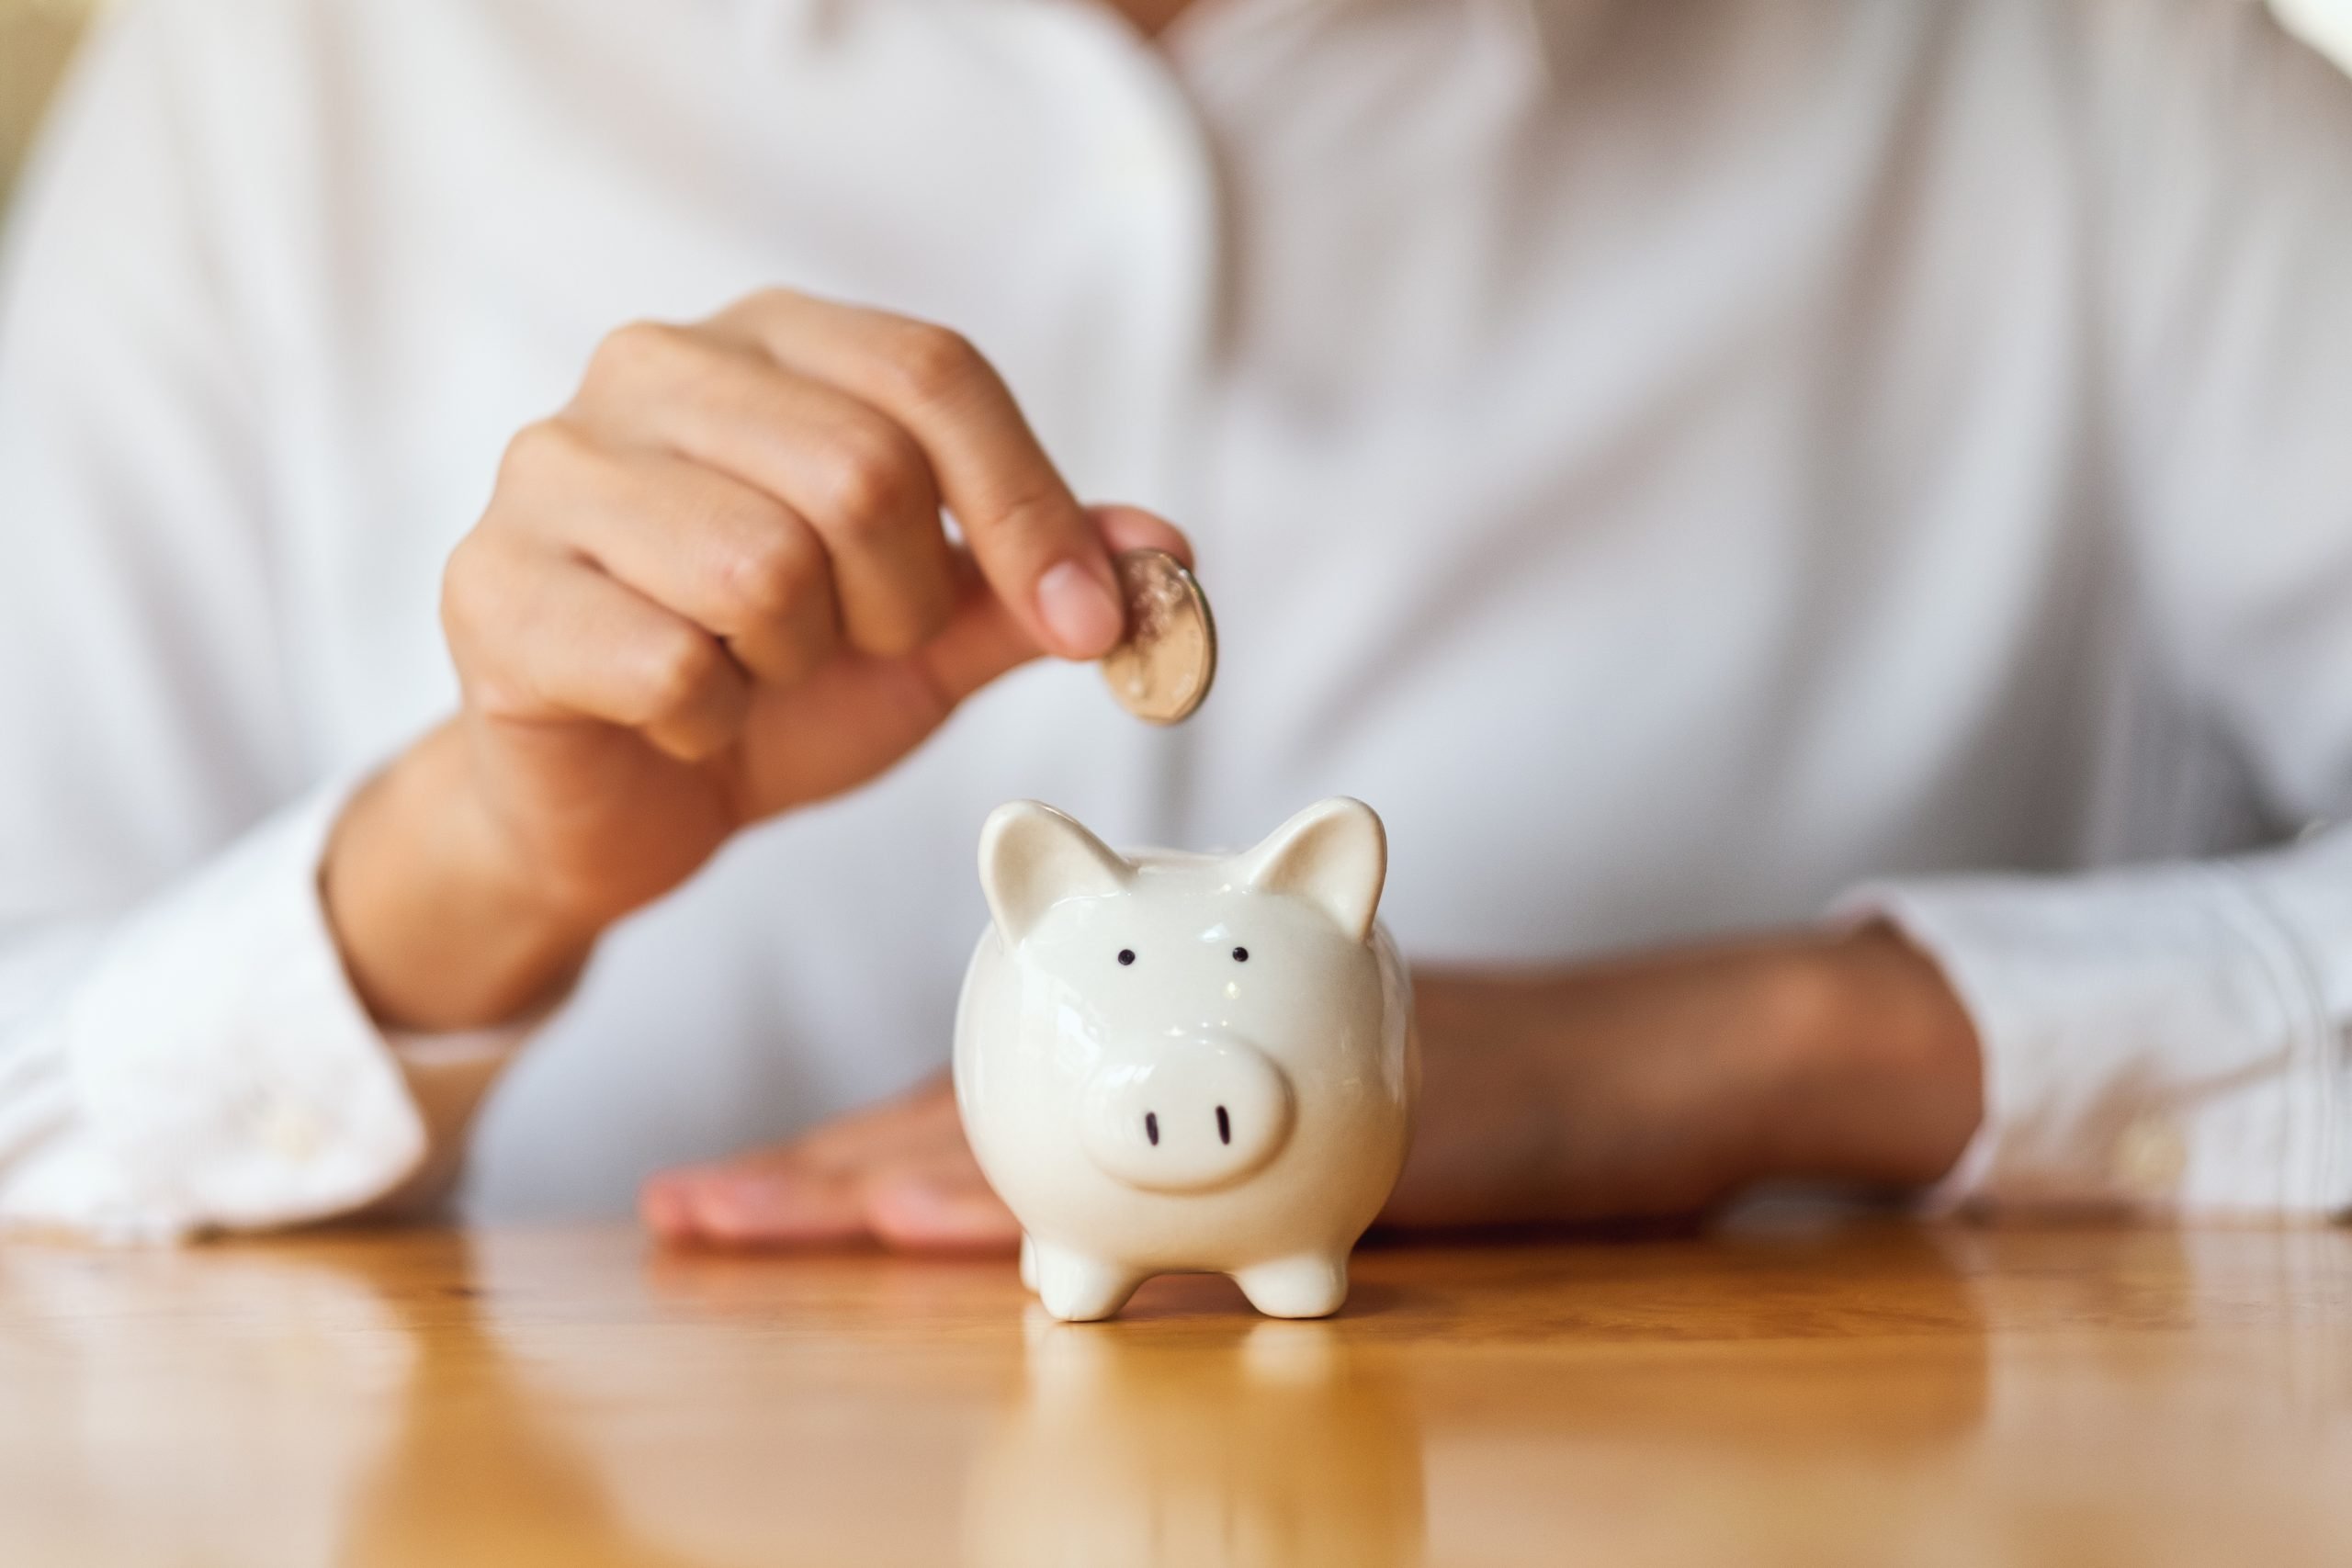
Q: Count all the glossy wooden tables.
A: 1